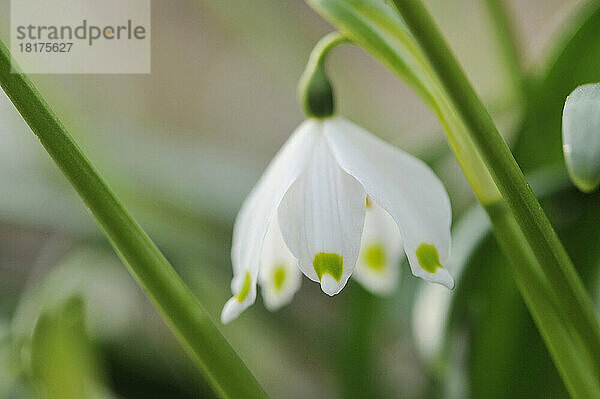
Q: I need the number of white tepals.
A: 5